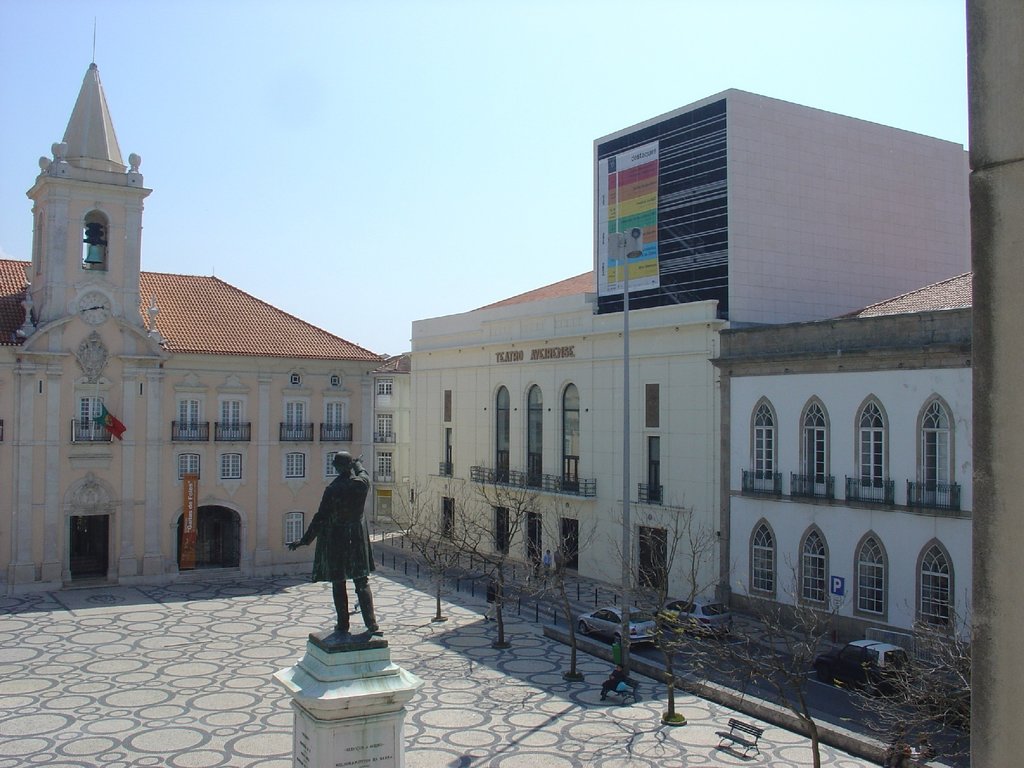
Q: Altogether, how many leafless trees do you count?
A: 6